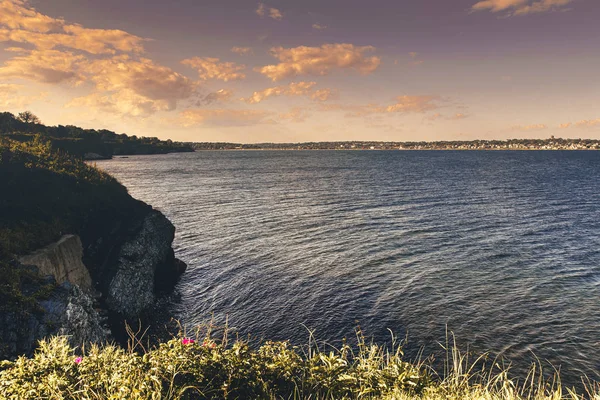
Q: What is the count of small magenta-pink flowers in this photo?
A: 2